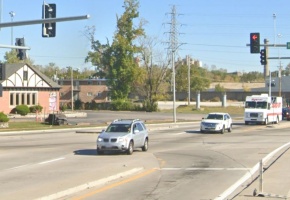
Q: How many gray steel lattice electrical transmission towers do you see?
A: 1